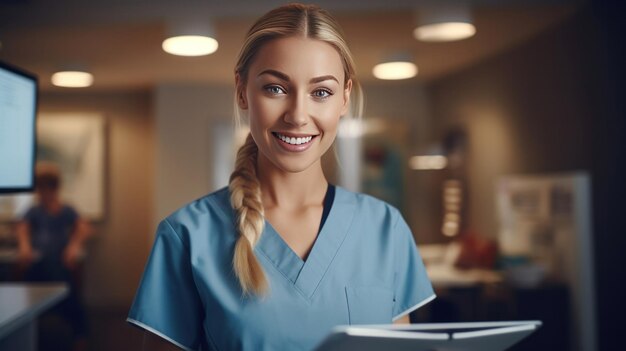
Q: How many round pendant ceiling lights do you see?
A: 4